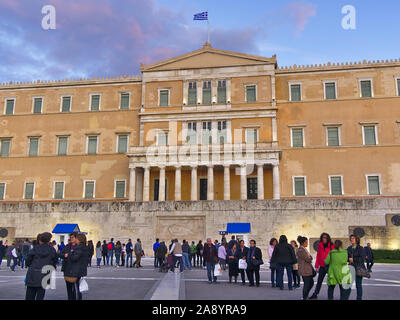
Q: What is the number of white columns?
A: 10